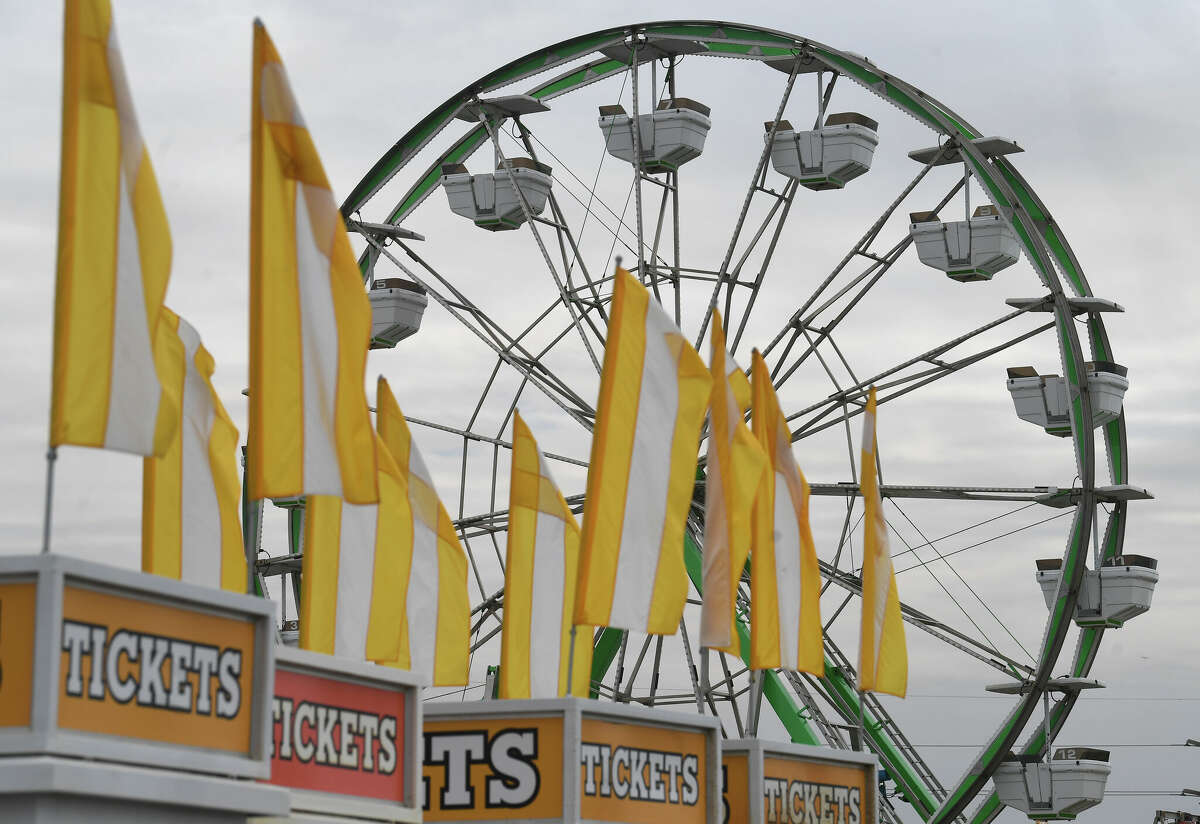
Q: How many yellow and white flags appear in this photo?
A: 10